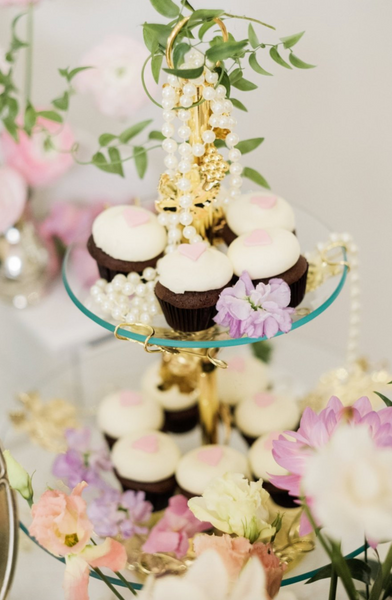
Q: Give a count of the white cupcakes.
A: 11